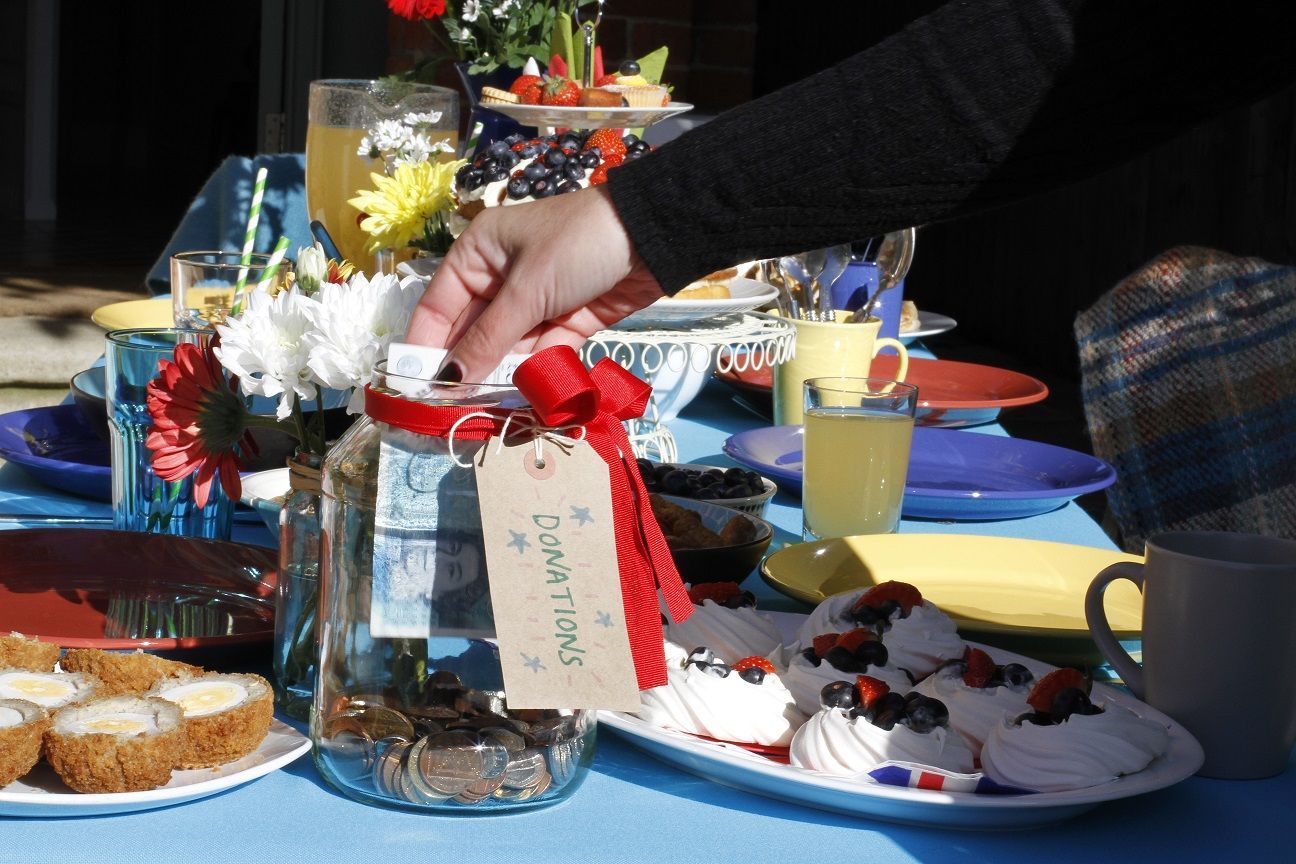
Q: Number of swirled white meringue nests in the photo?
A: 7